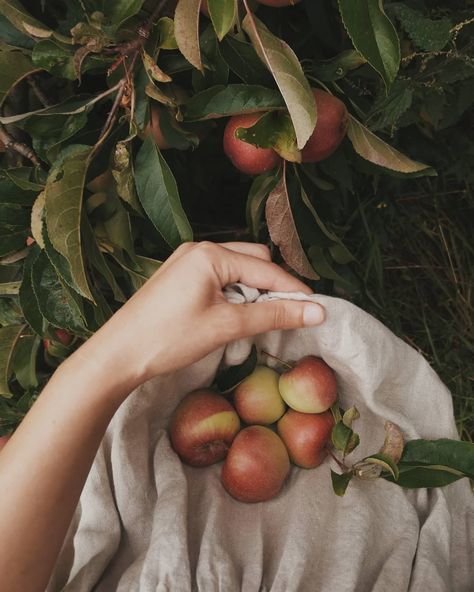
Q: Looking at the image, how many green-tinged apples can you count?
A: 3